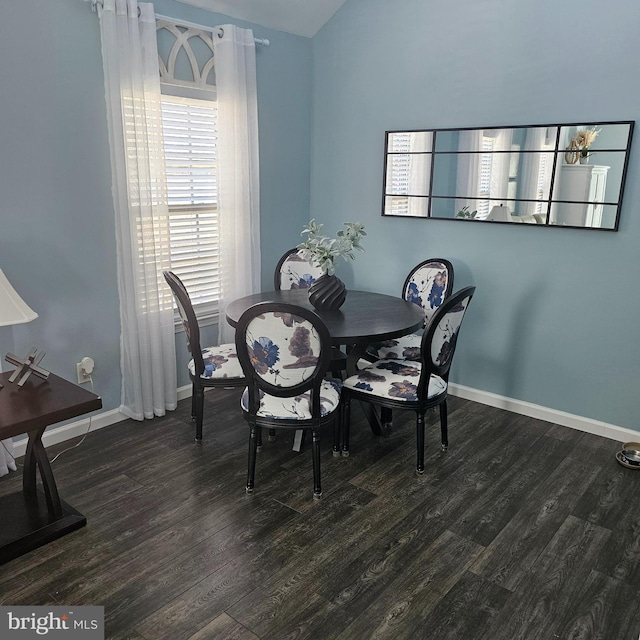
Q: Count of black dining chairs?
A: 5